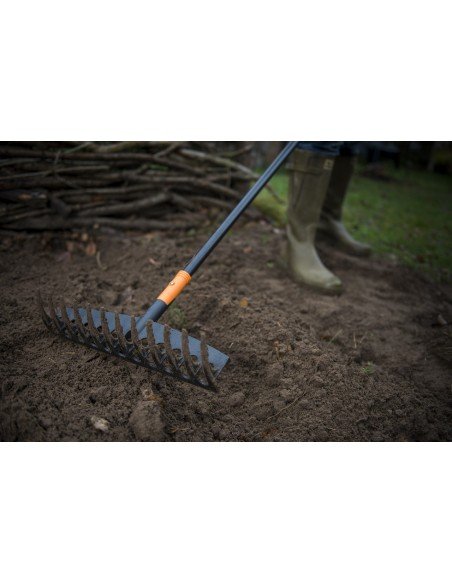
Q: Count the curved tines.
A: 12